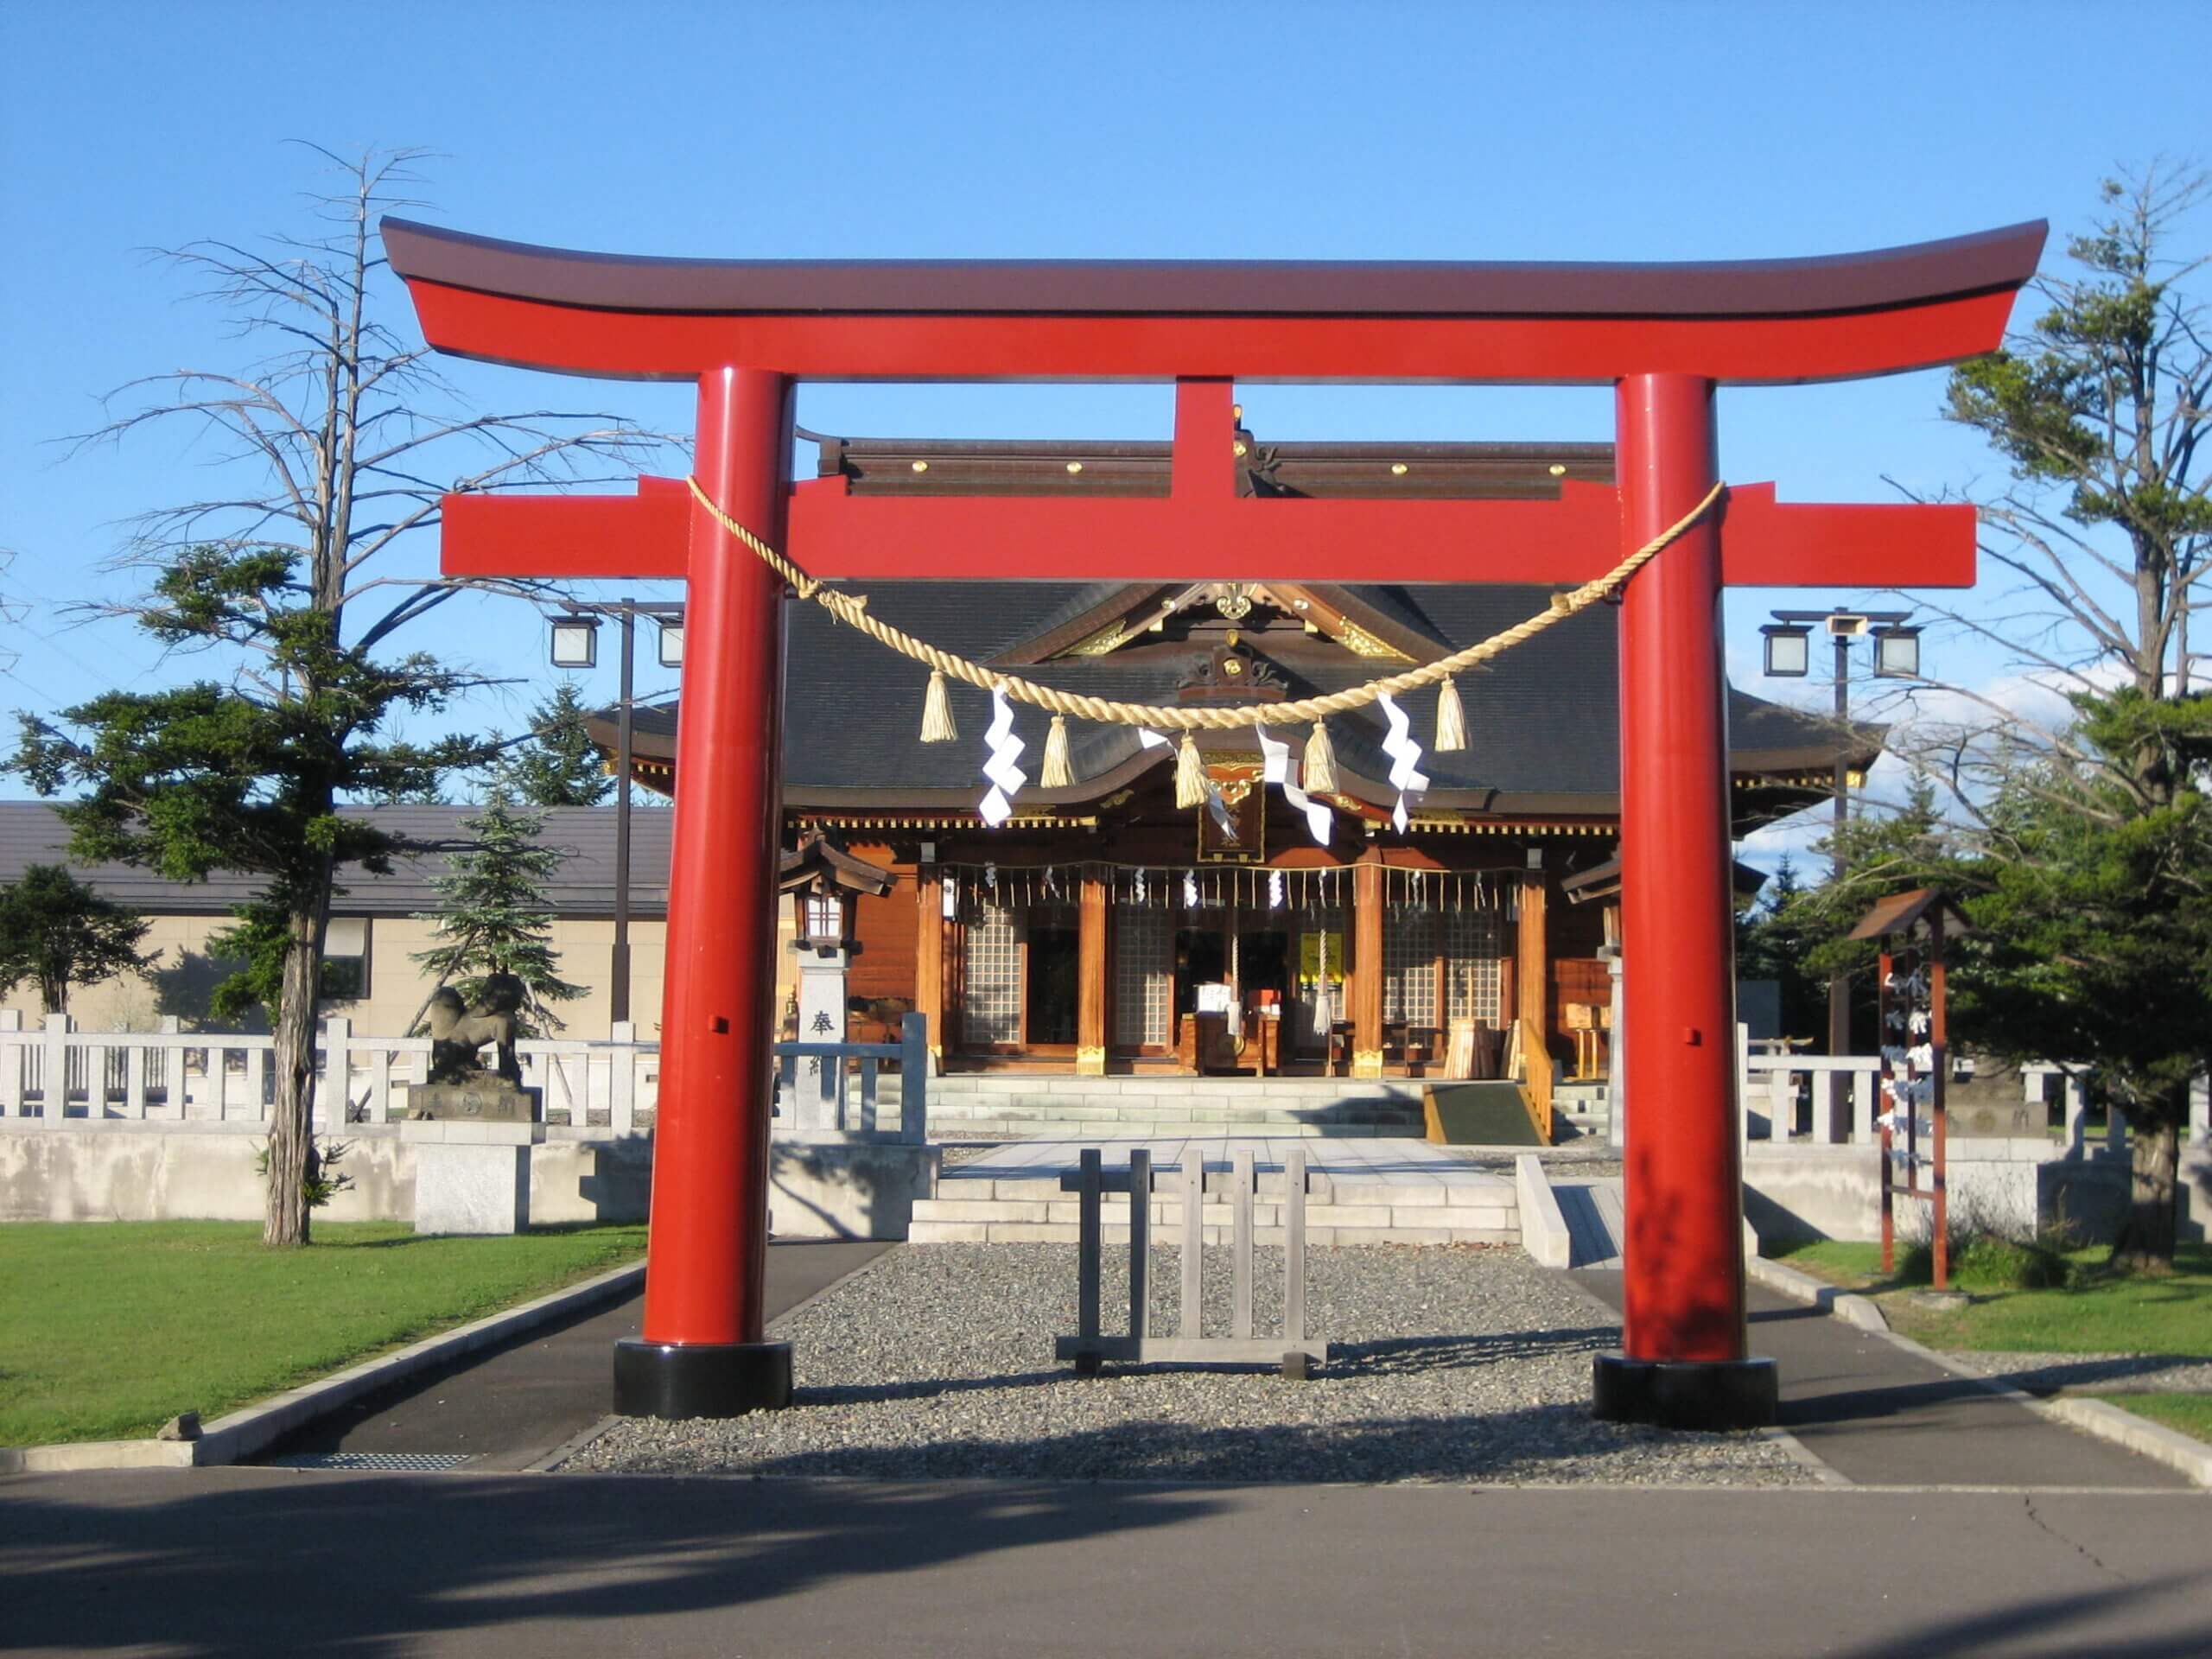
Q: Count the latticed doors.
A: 5